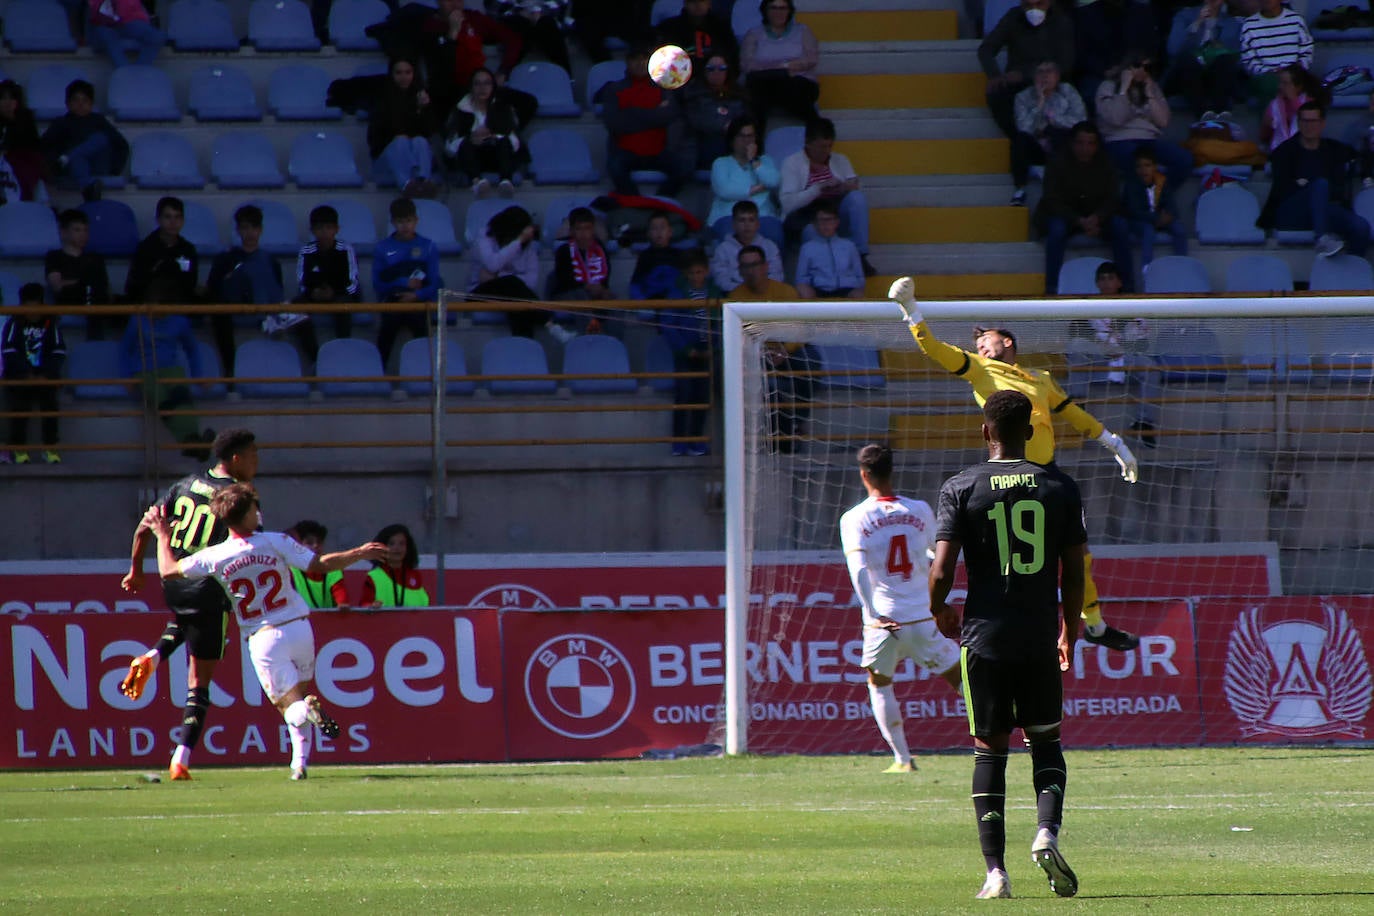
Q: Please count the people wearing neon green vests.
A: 2